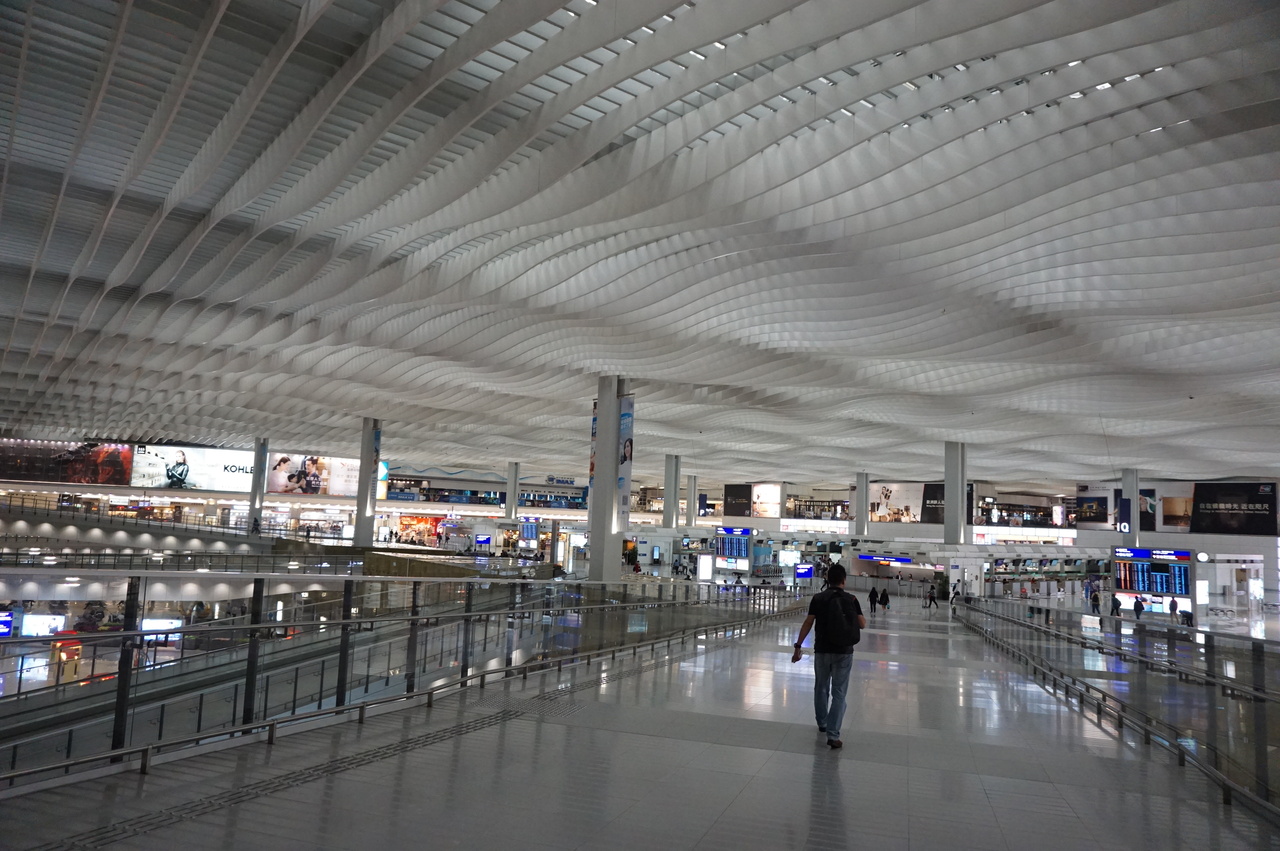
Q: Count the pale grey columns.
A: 9